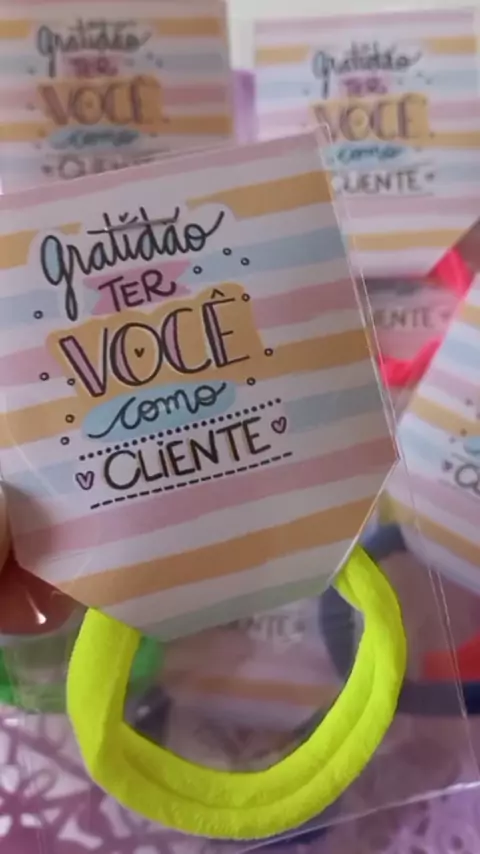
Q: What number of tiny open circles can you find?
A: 11